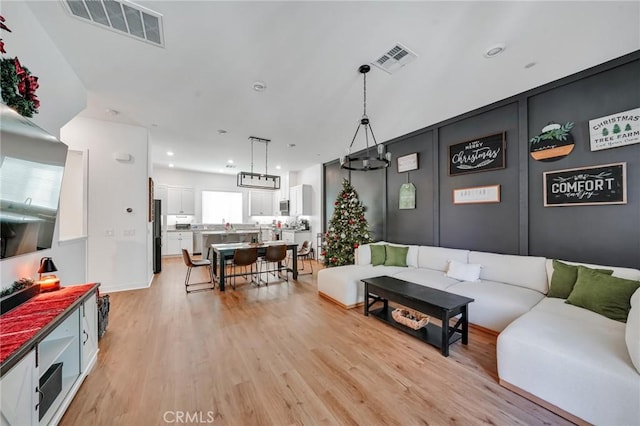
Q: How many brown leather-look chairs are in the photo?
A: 4